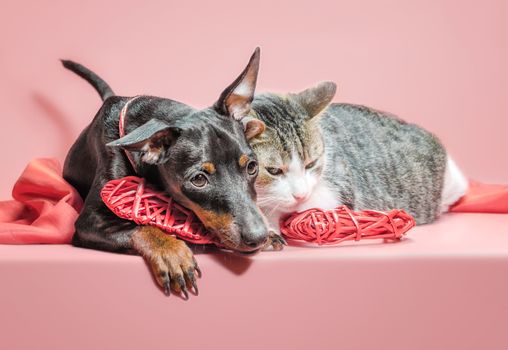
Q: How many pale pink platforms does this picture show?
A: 1